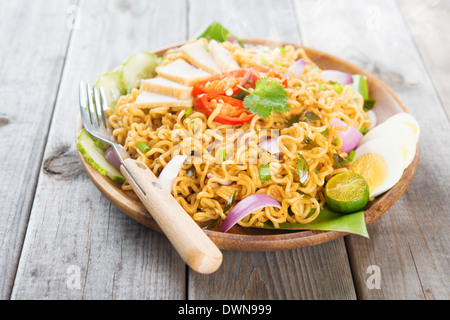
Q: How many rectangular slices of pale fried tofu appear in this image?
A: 5